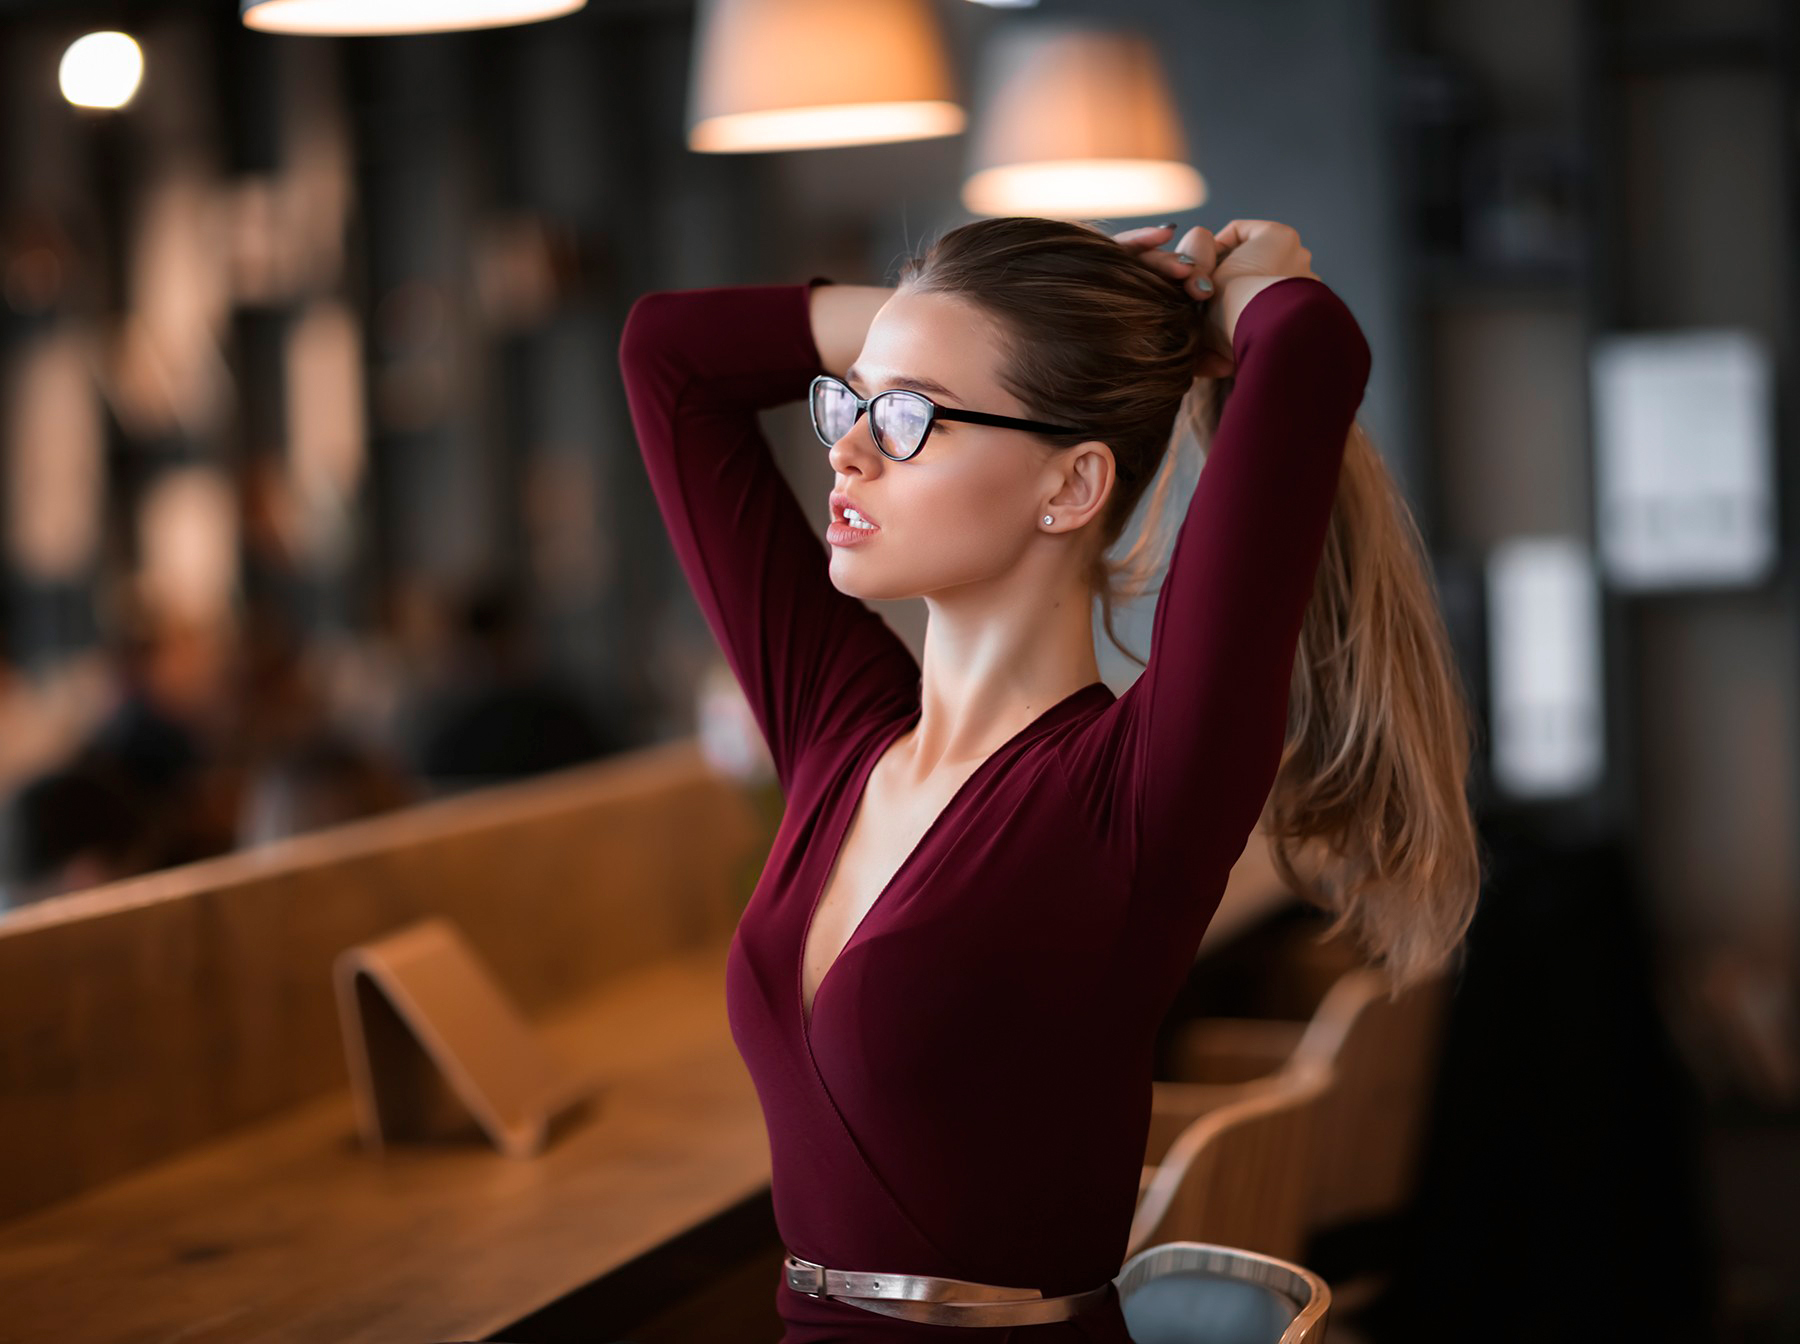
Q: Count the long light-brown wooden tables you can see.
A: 1